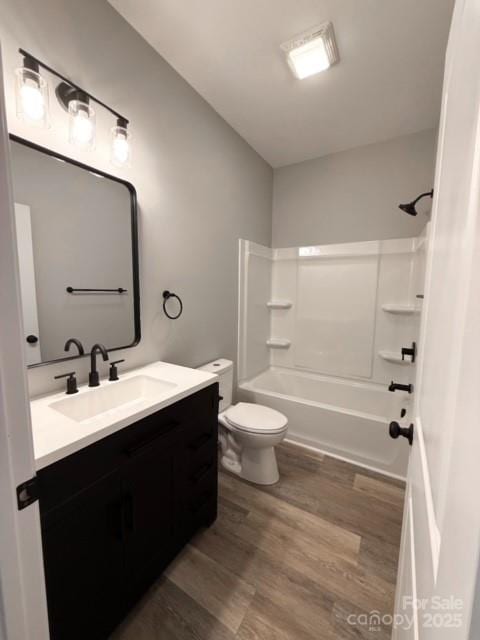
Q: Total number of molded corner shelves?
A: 4